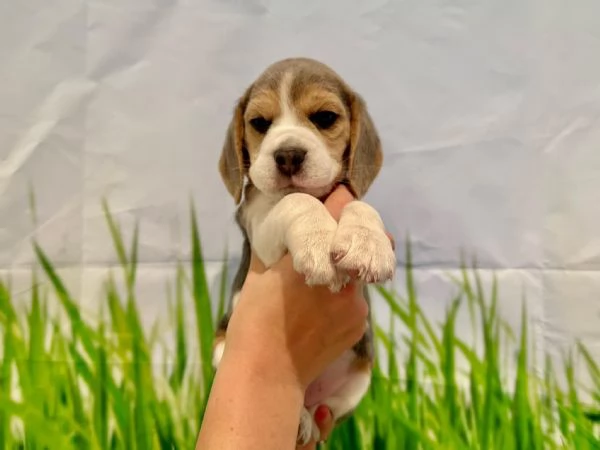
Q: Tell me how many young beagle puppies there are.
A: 1